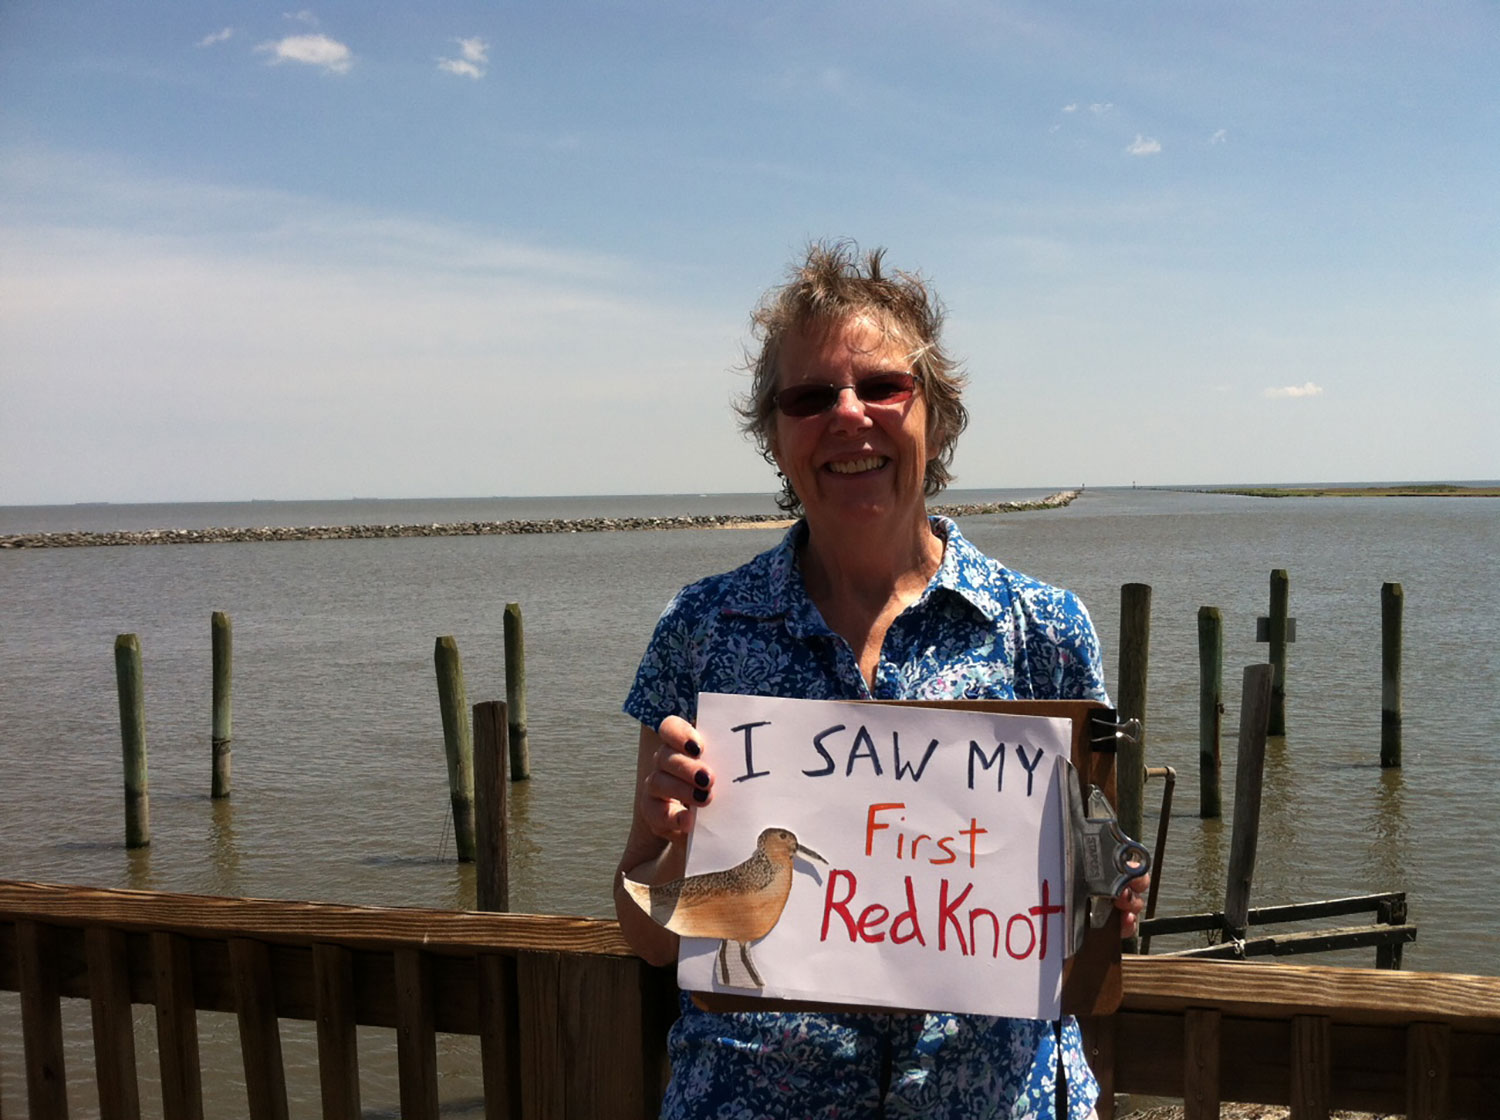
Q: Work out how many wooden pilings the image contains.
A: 10